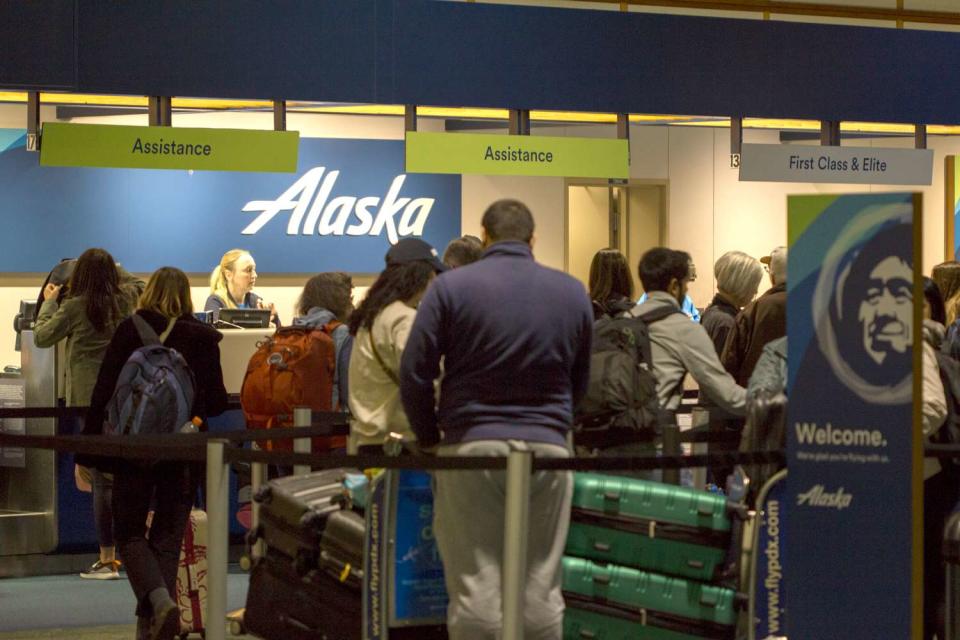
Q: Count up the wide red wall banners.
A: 0